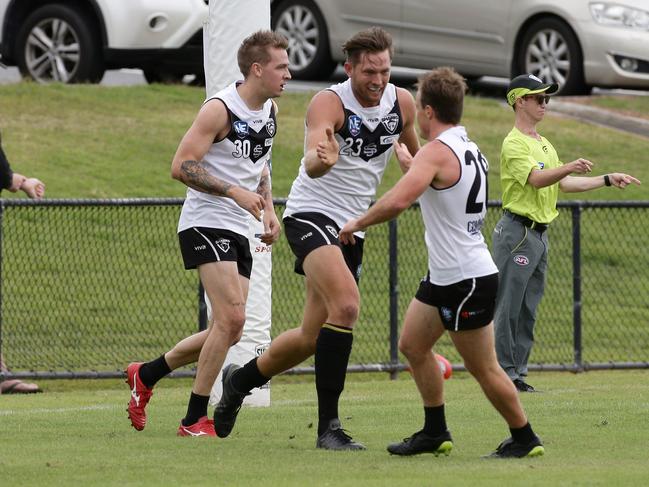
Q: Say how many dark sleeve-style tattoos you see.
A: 2